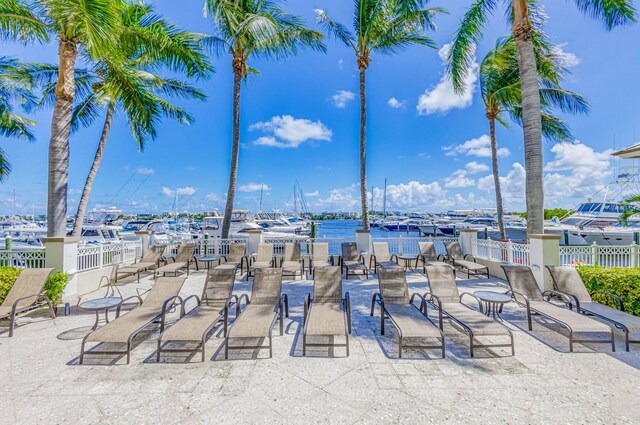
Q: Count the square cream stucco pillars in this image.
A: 6